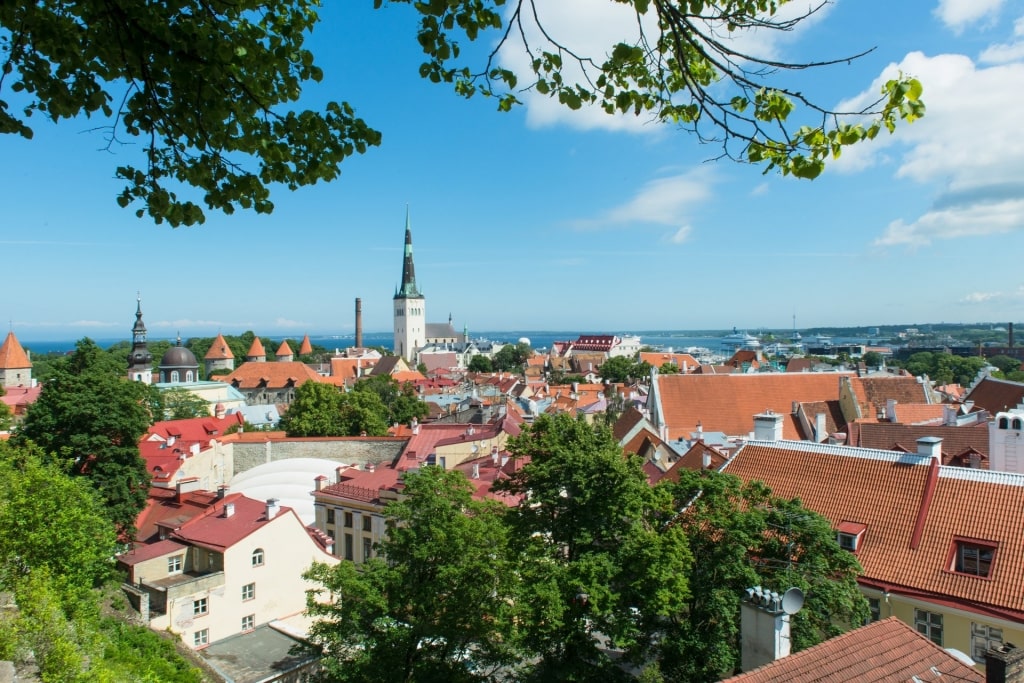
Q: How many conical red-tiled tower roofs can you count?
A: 5